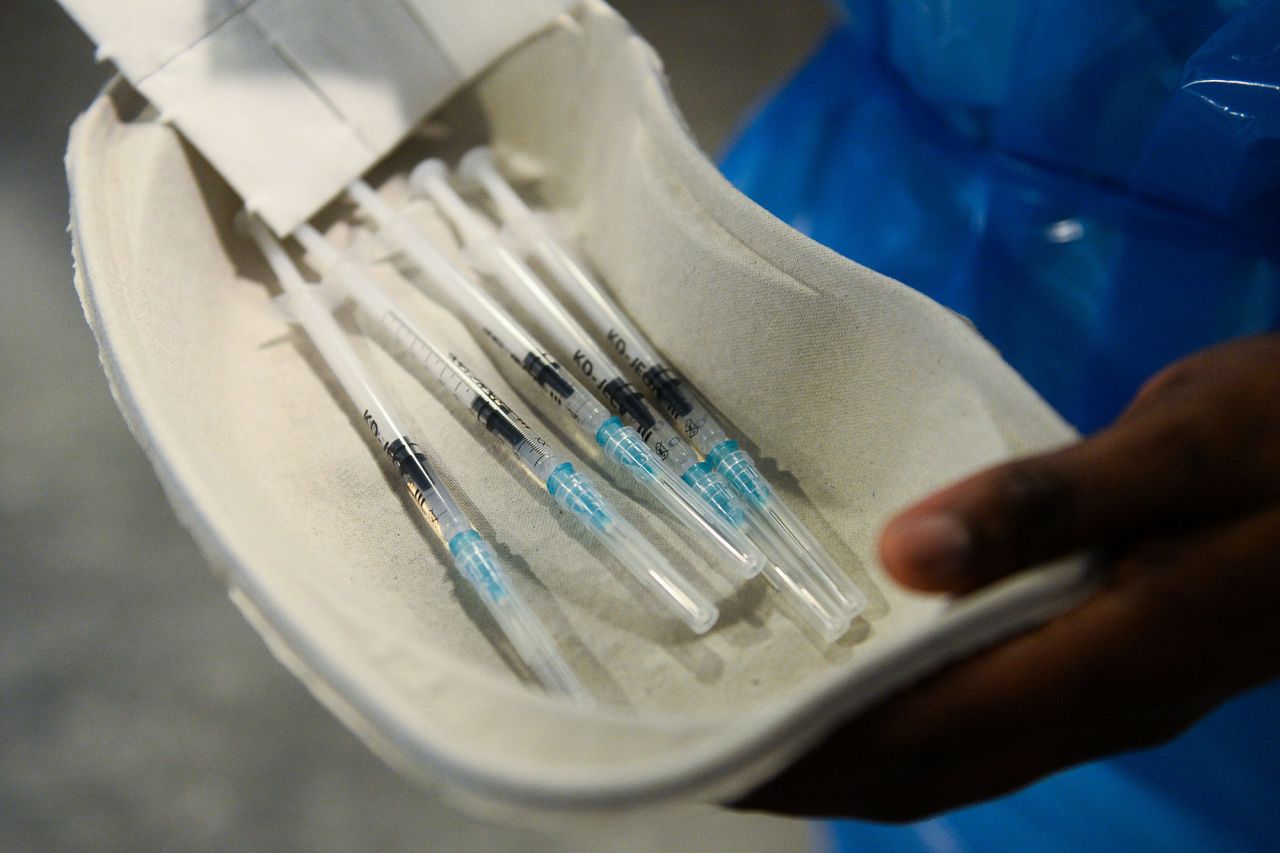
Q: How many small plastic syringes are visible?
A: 5